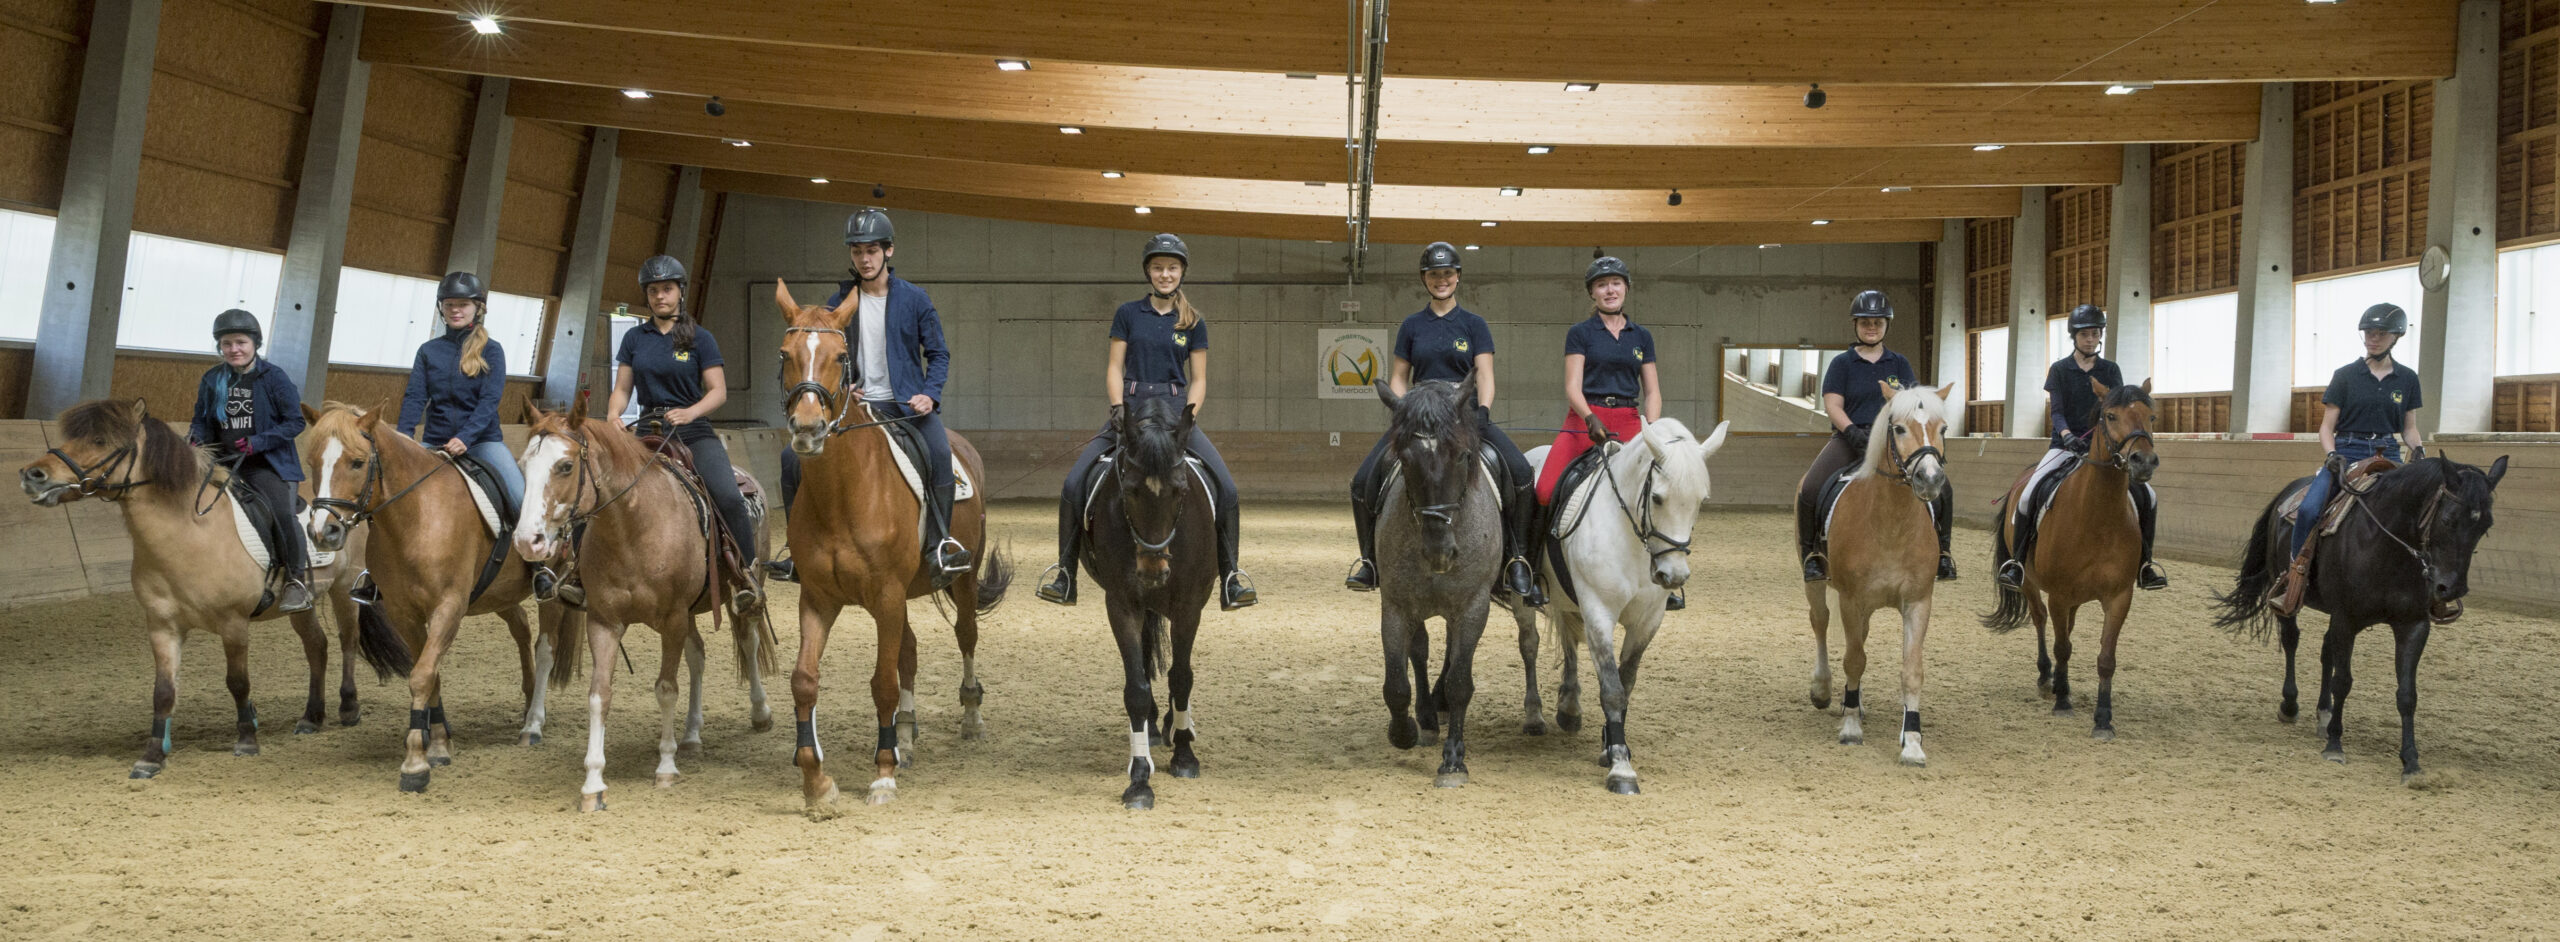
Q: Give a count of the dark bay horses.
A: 1